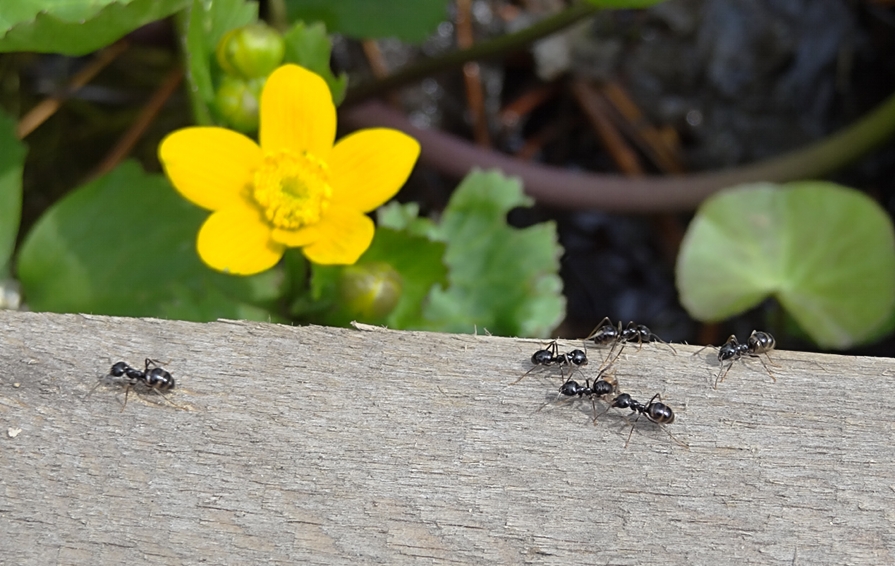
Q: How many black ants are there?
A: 6